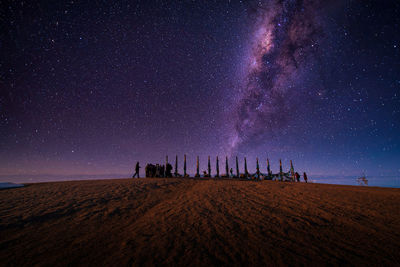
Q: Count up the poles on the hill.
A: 13